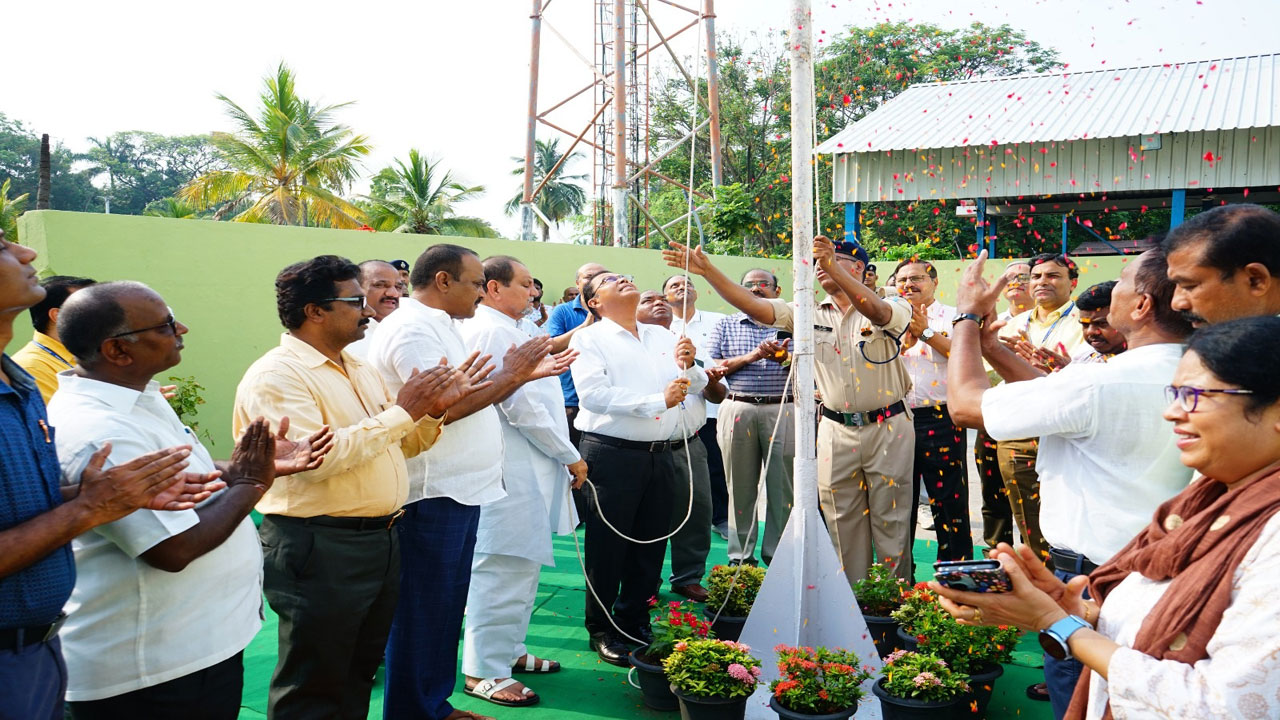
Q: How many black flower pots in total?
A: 8